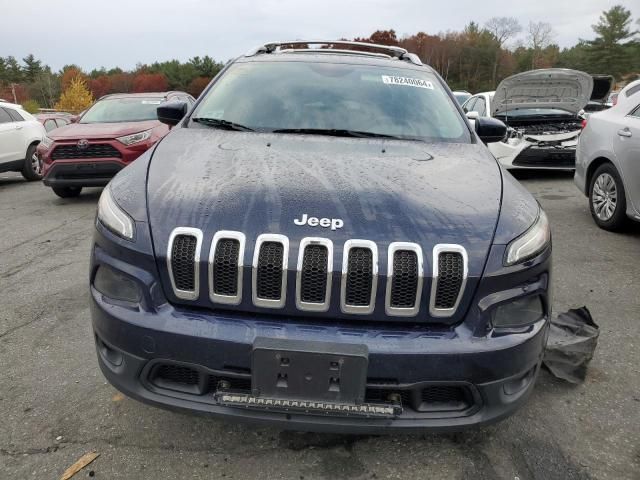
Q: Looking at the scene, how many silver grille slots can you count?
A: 7